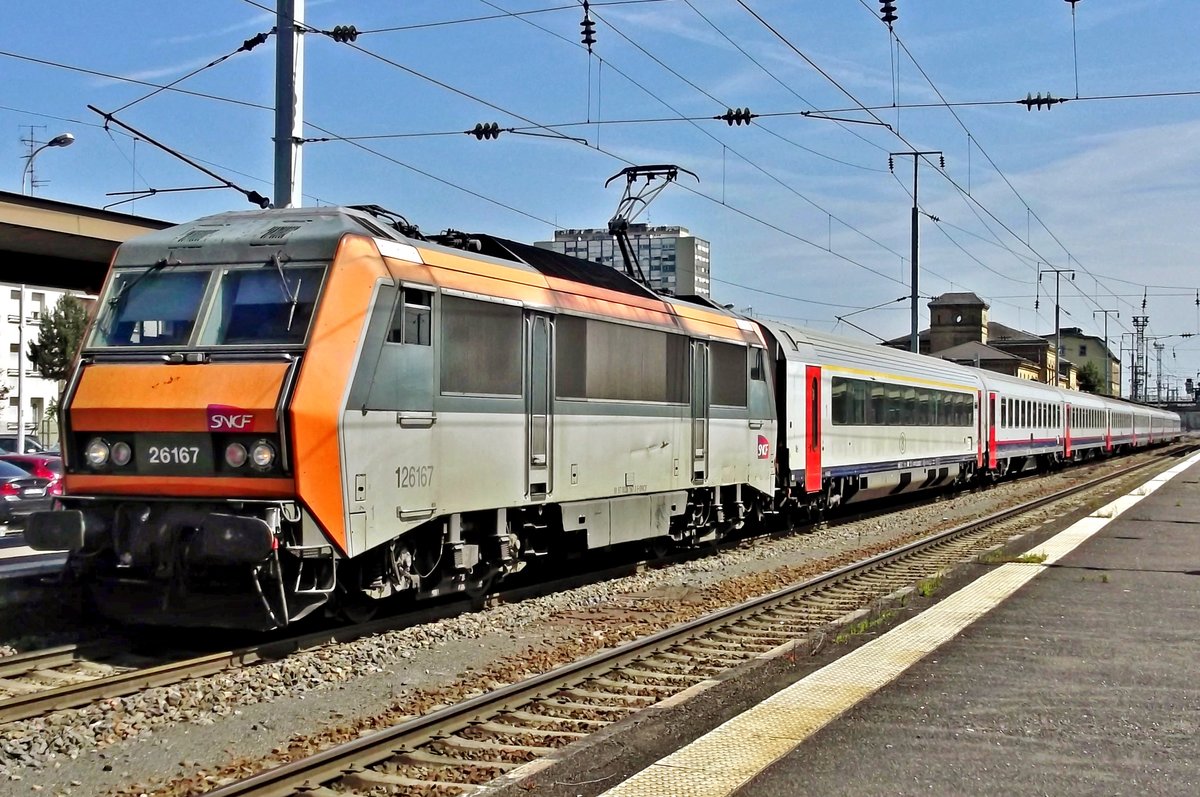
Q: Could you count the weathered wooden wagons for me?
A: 0